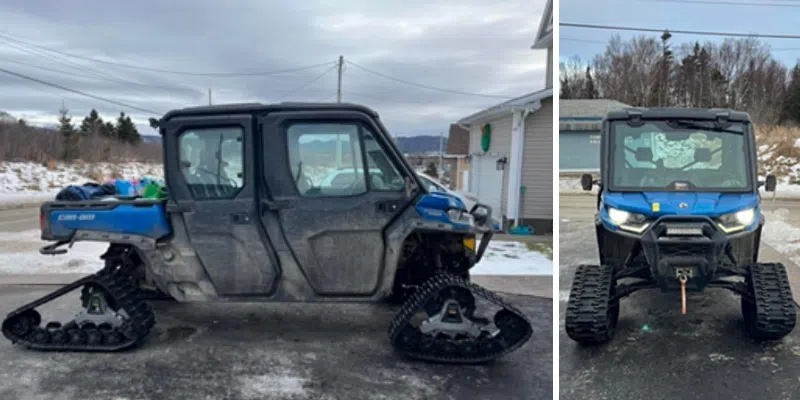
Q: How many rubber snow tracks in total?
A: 4